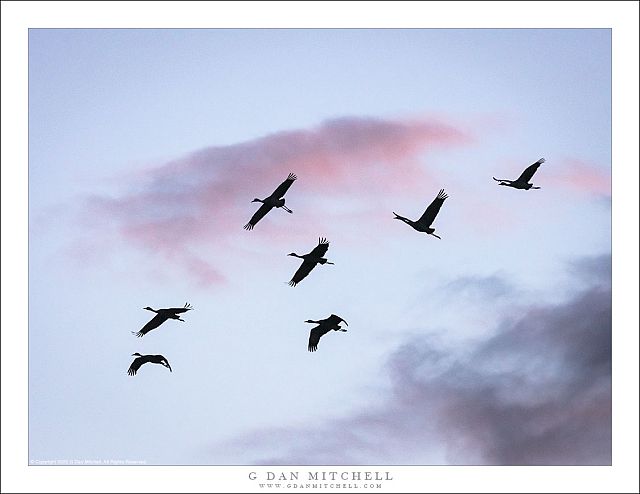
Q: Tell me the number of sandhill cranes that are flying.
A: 7